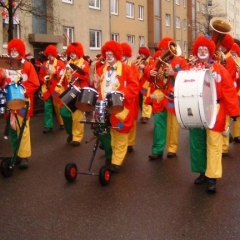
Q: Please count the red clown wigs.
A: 11